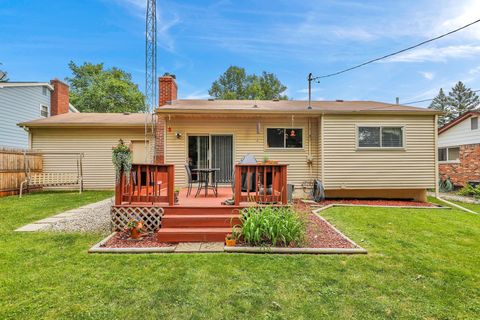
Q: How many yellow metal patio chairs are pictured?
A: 0